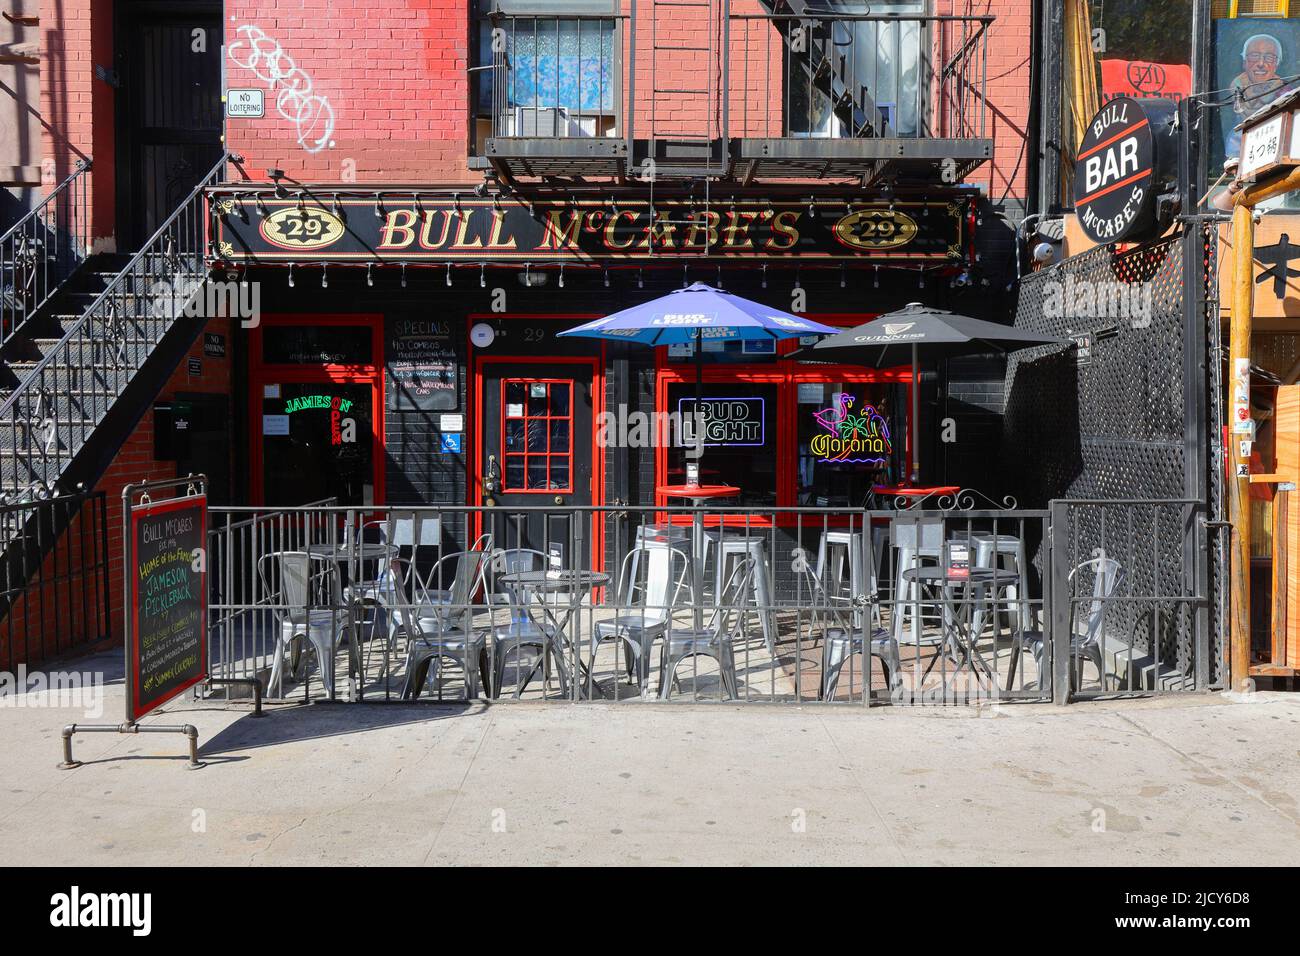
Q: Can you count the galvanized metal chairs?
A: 10